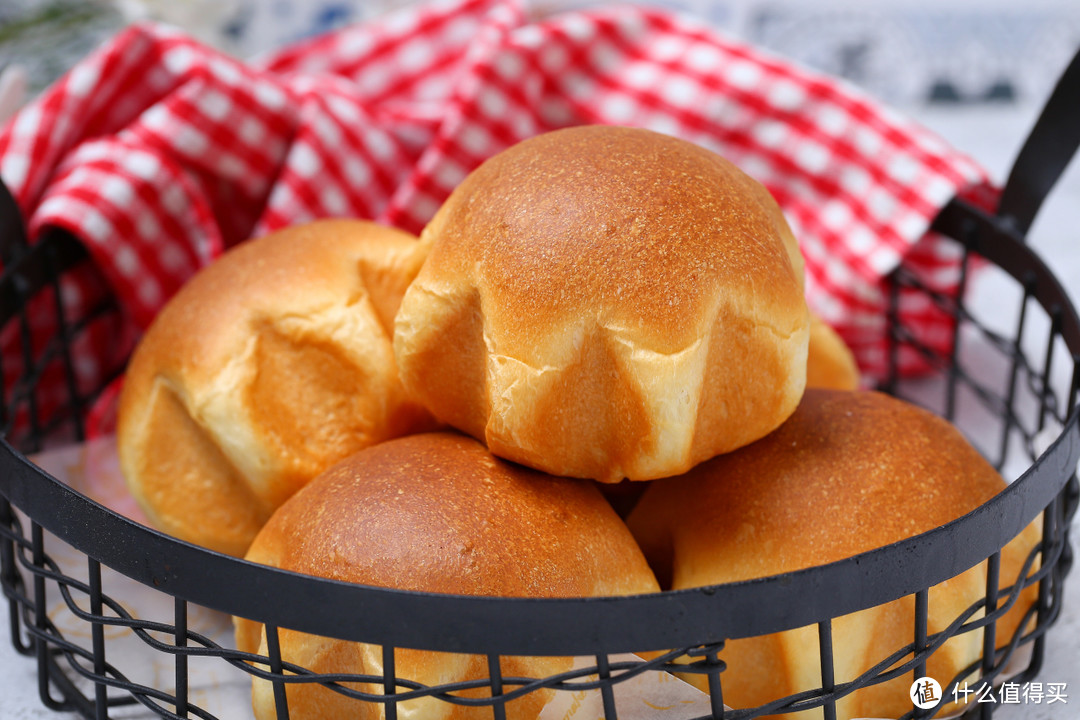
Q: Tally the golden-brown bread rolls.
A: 5